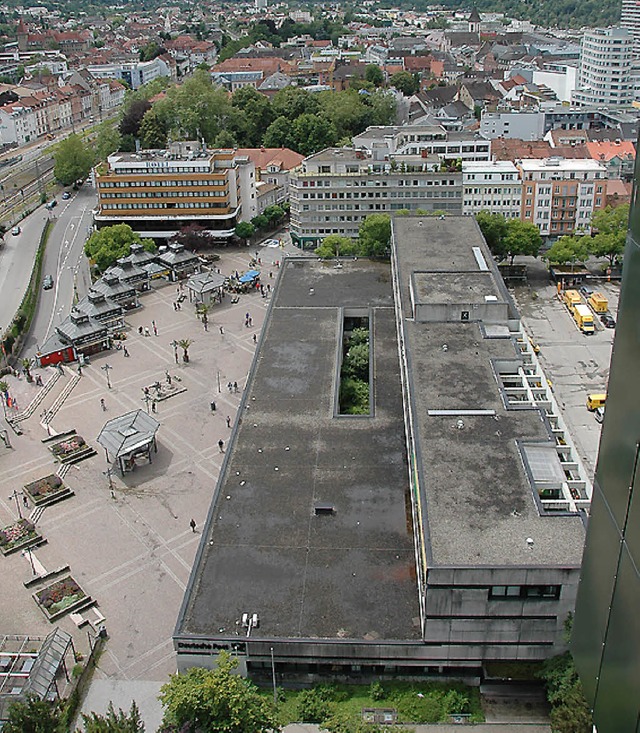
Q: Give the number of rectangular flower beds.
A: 4